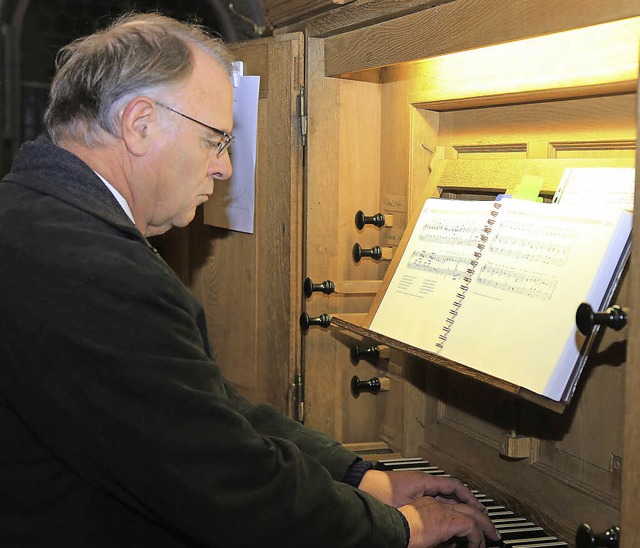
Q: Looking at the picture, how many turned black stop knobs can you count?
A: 8